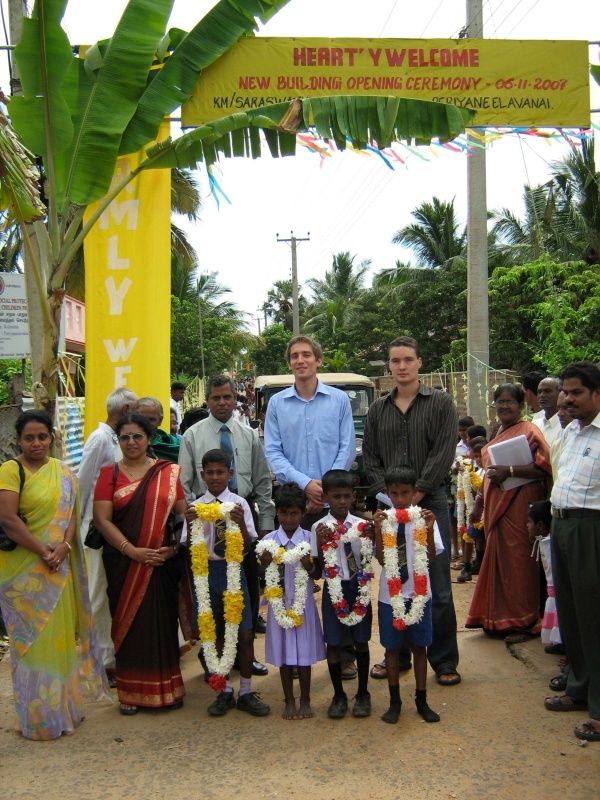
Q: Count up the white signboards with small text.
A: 1